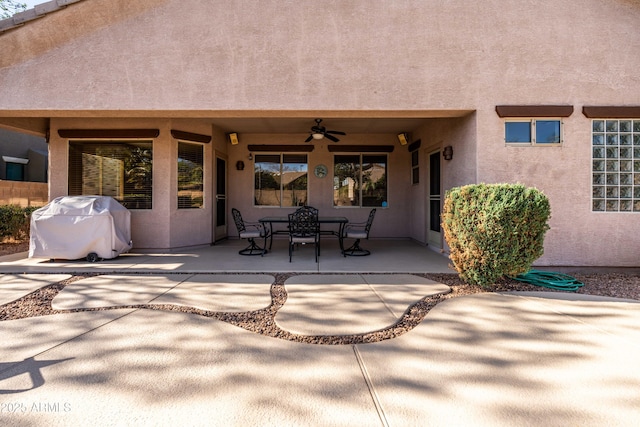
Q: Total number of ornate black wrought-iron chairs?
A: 4